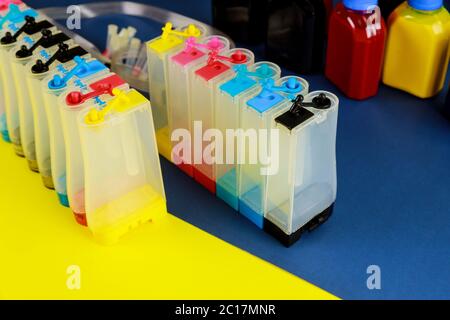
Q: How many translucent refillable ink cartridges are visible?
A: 14